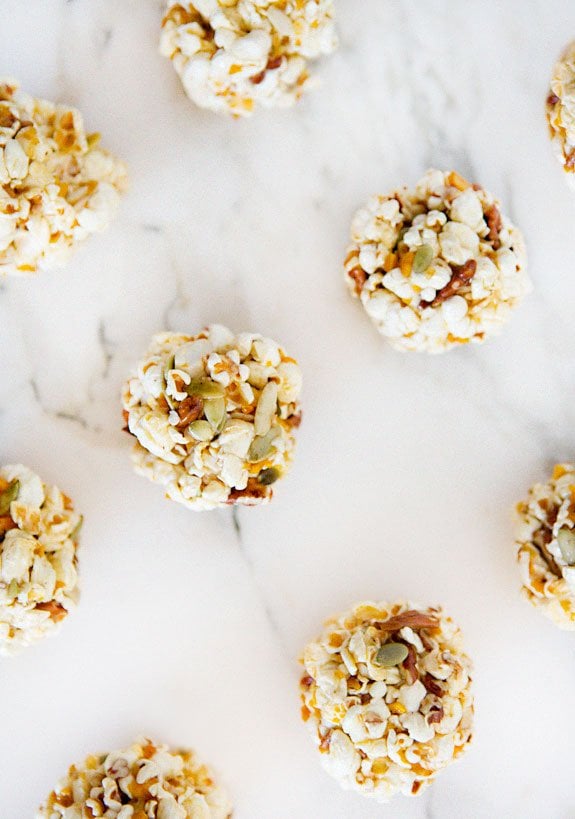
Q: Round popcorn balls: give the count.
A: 9